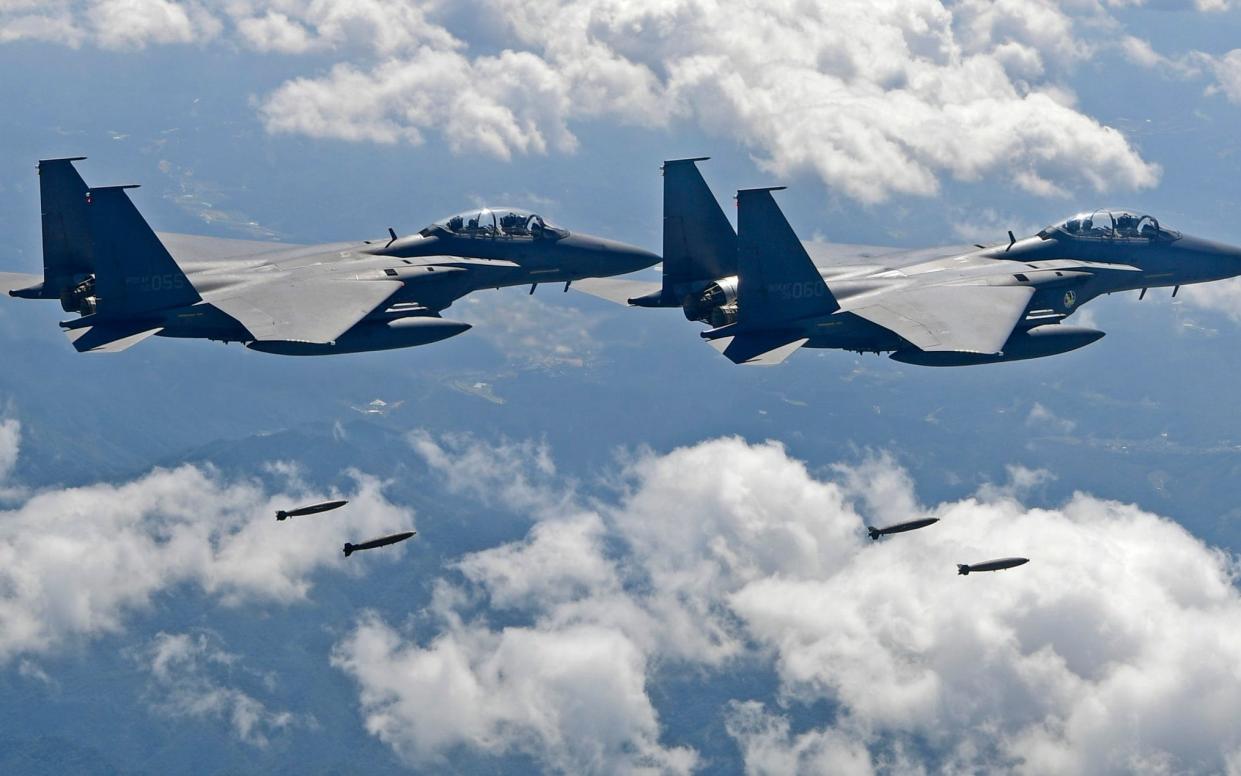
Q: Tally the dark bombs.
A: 4